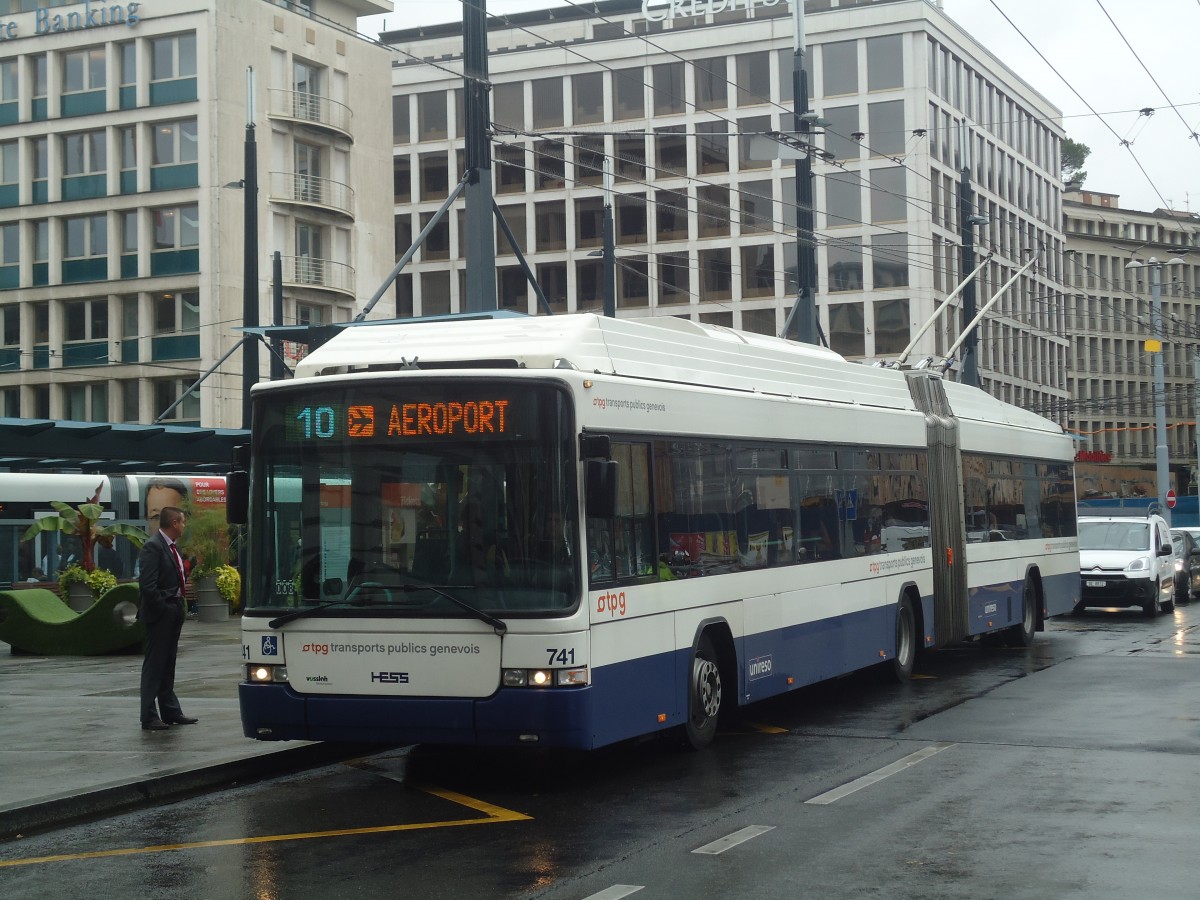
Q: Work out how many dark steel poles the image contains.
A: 6